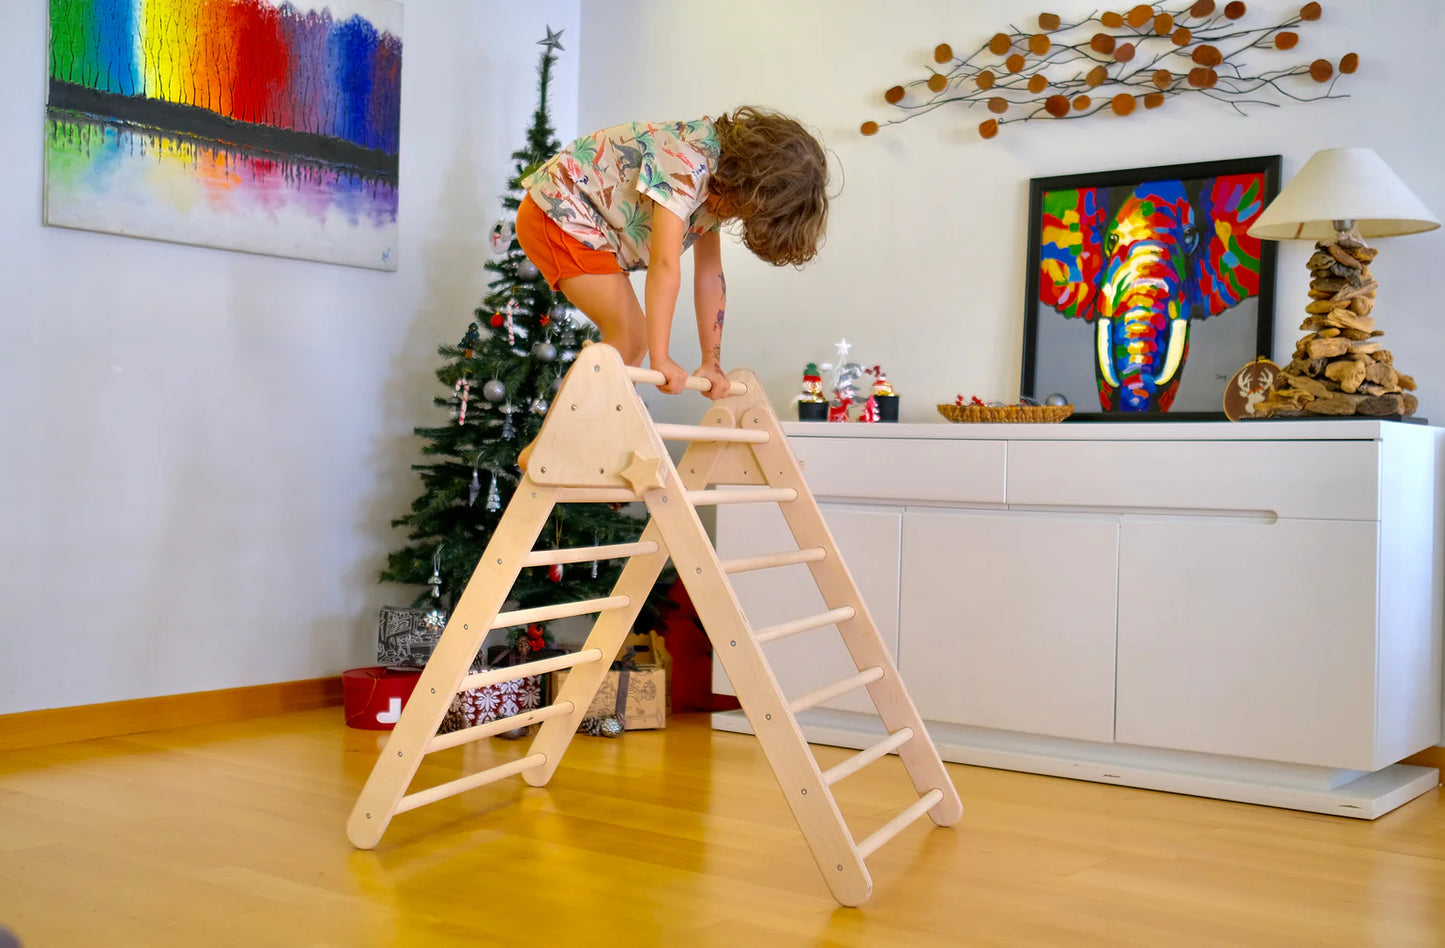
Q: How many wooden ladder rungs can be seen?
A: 14